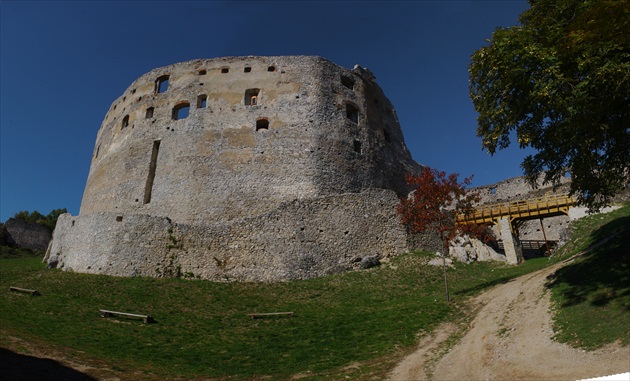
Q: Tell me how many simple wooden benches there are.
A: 3